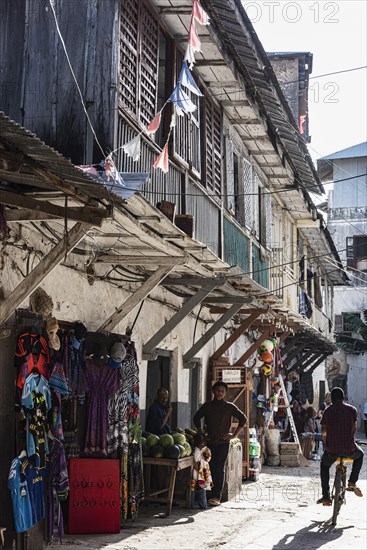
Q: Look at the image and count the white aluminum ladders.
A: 1